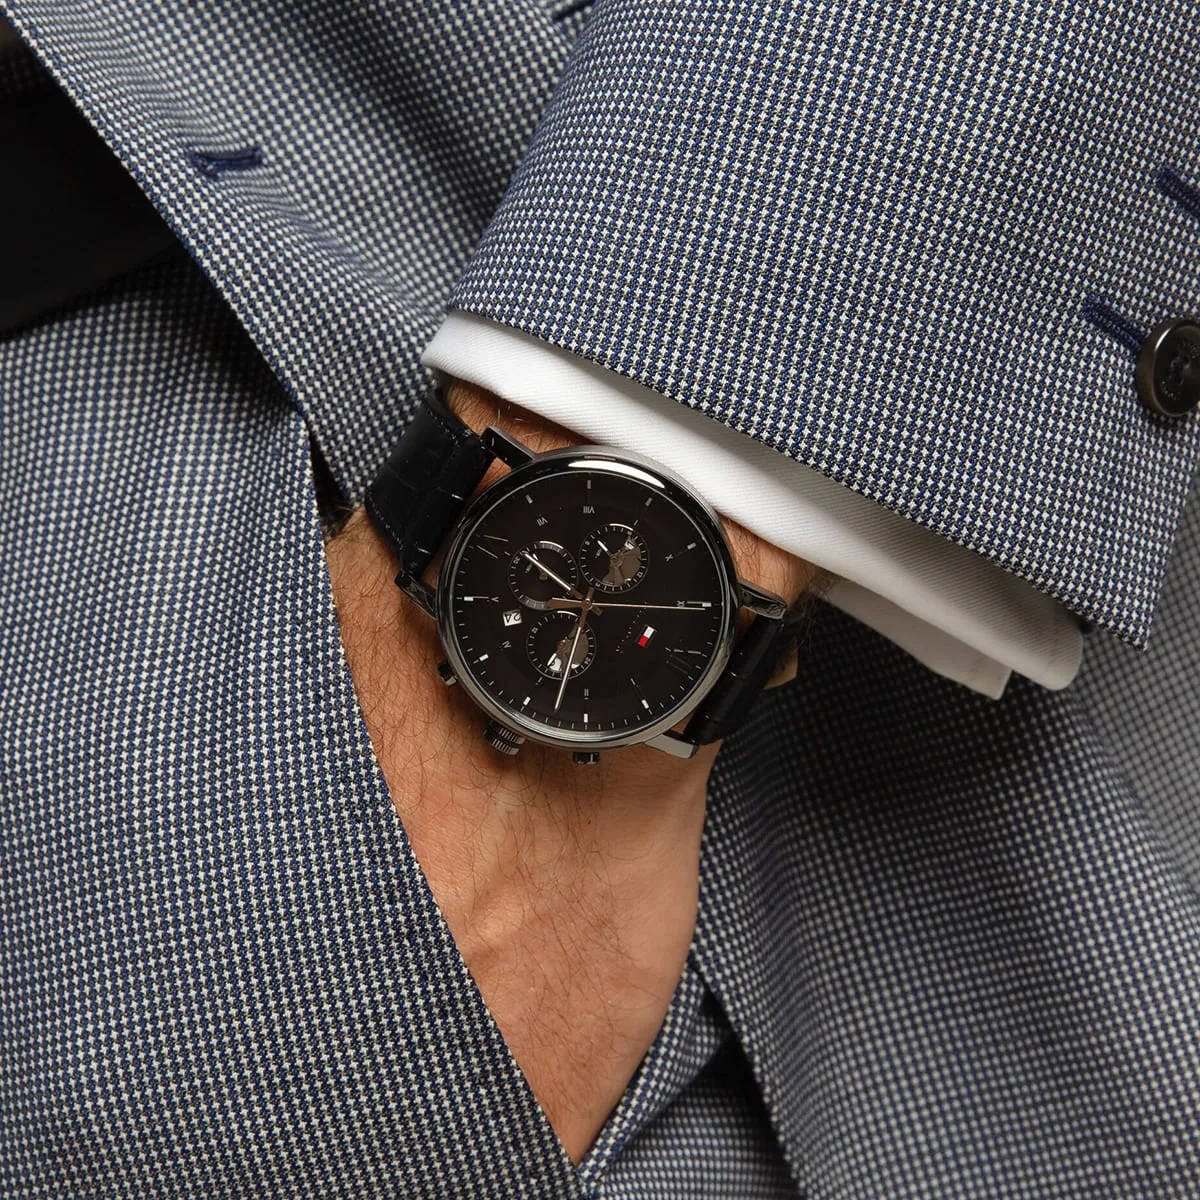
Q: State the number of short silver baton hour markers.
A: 10